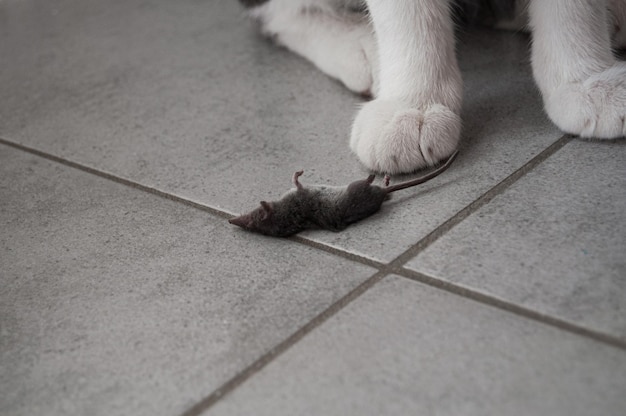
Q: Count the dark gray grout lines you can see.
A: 2